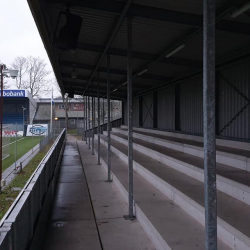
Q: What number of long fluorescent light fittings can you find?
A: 5